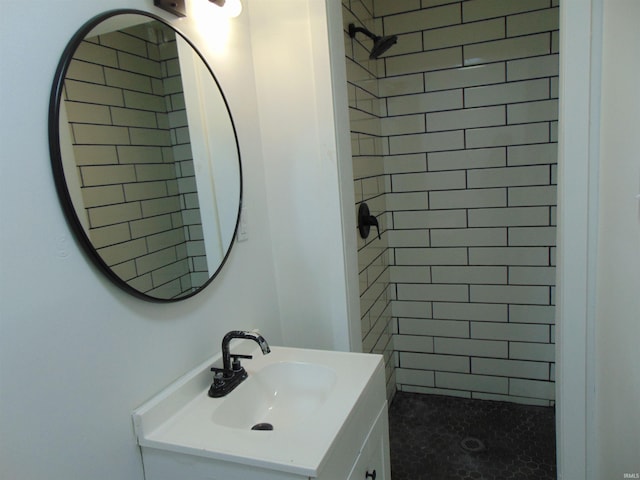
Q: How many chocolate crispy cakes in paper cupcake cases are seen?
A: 0